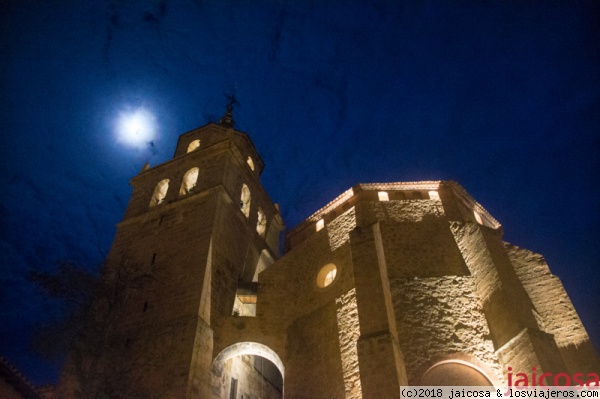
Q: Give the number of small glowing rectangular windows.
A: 4